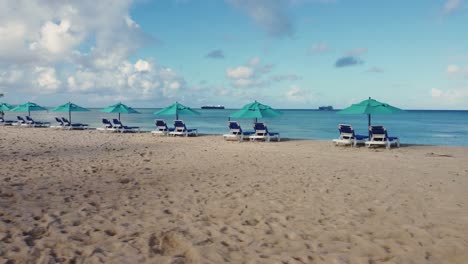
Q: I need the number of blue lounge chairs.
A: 13